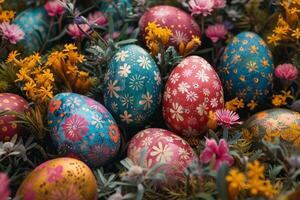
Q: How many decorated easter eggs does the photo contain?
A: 10